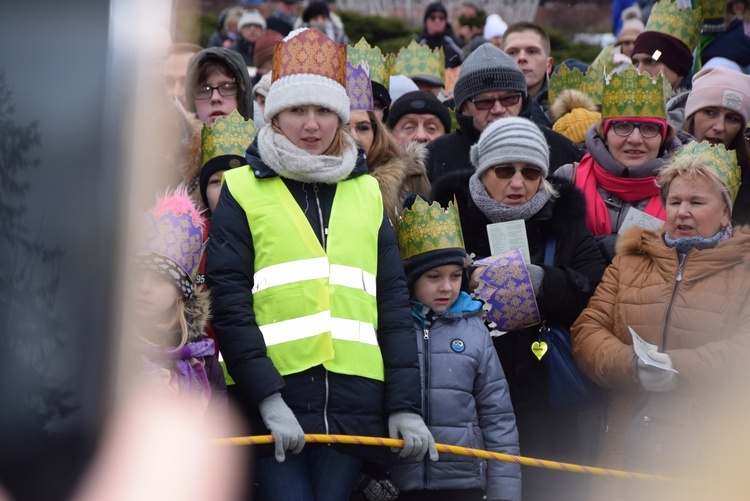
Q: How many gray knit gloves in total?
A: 2